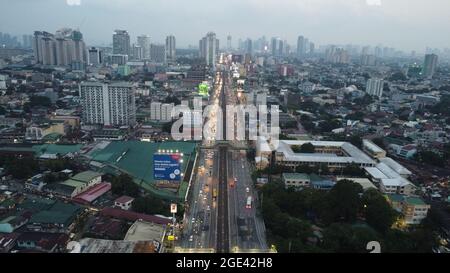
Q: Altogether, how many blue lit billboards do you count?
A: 1